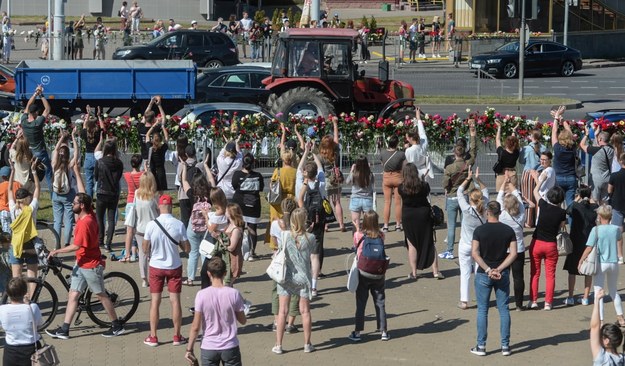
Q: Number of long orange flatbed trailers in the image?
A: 0